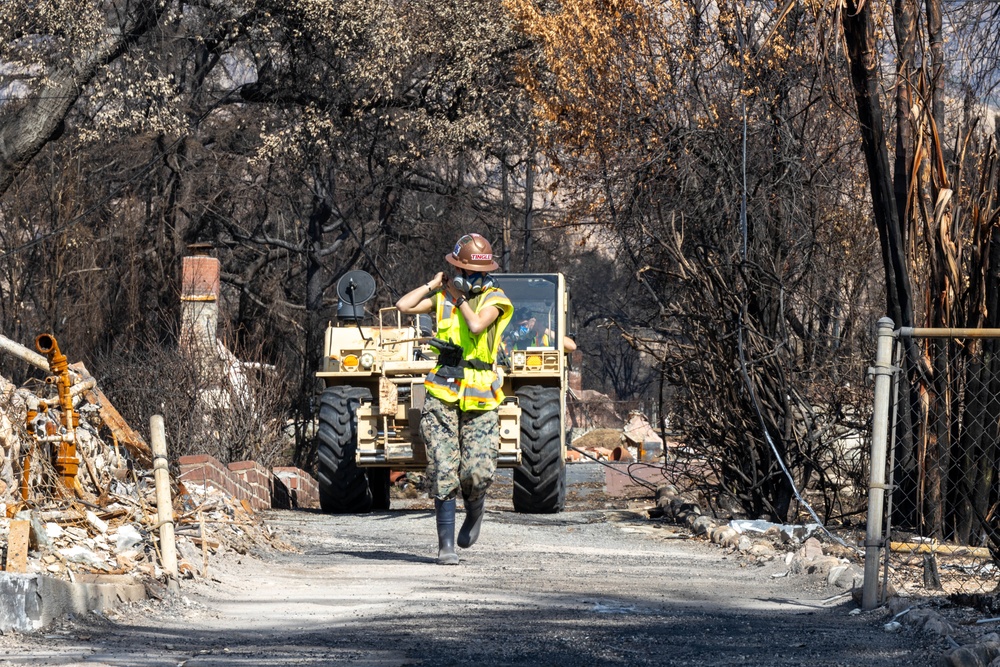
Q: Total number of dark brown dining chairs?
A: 0